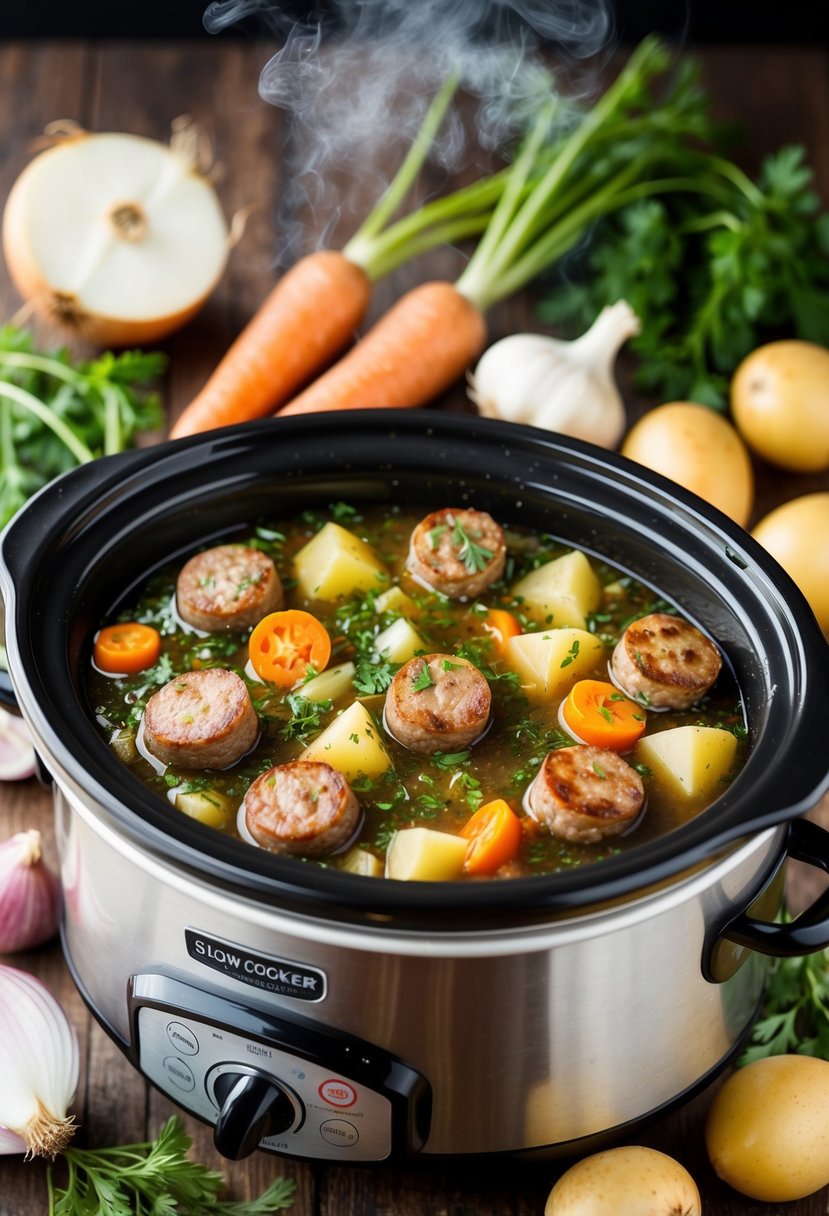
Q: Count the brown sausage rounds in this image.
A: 7